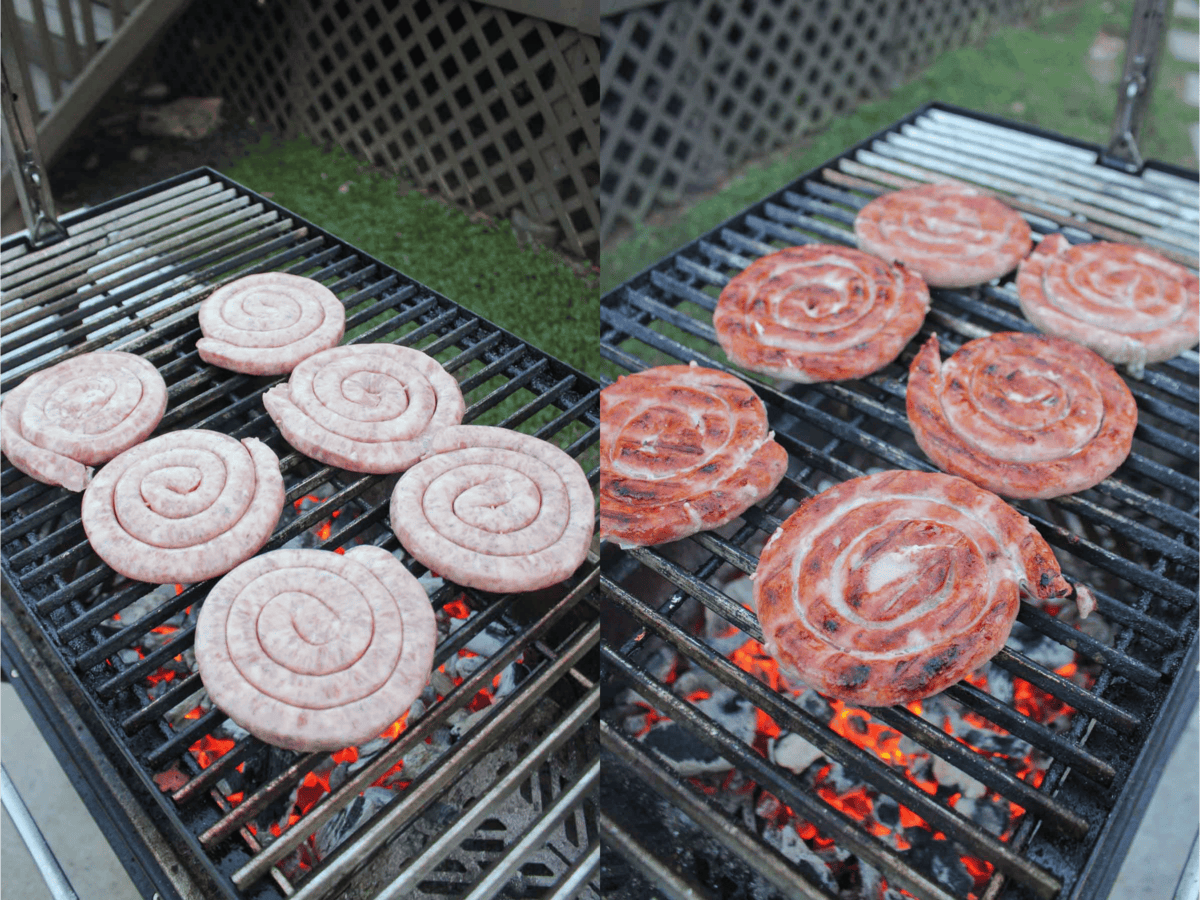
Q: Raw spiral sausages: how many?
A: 6